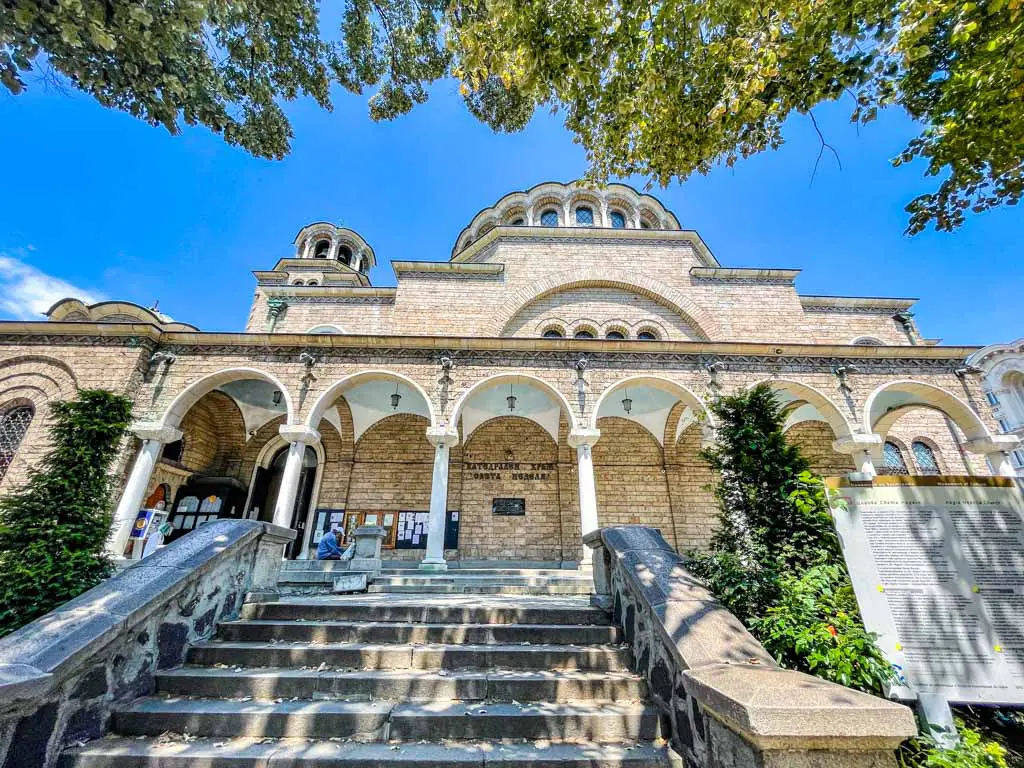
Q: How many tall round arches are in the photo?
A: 6